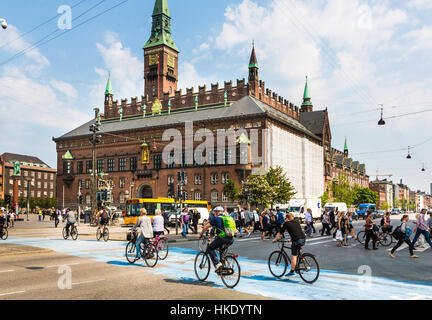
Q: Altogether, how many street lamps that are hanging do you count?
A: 3